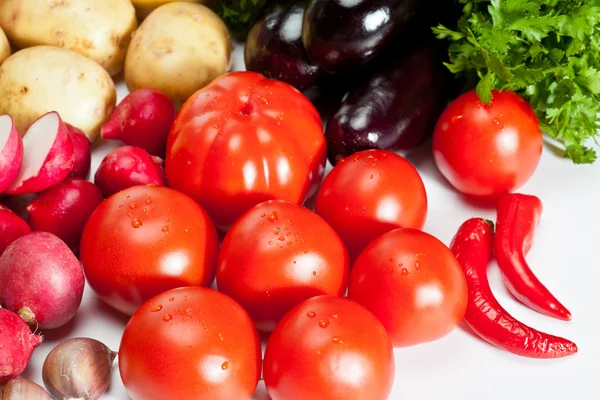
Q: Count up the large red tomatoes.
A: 8